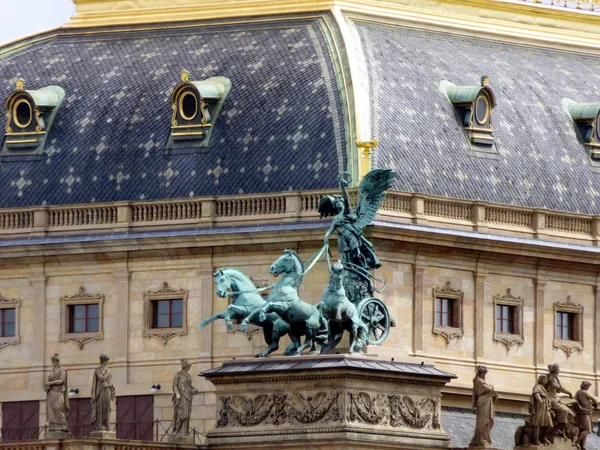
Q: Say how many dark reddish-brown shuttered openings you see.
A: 3